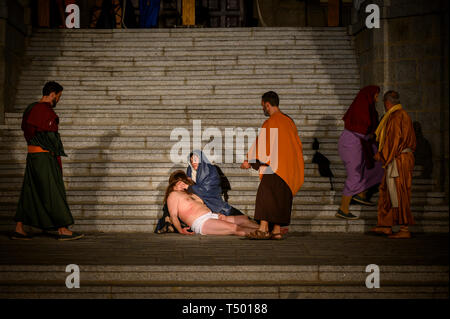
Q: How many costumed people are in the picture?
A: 6